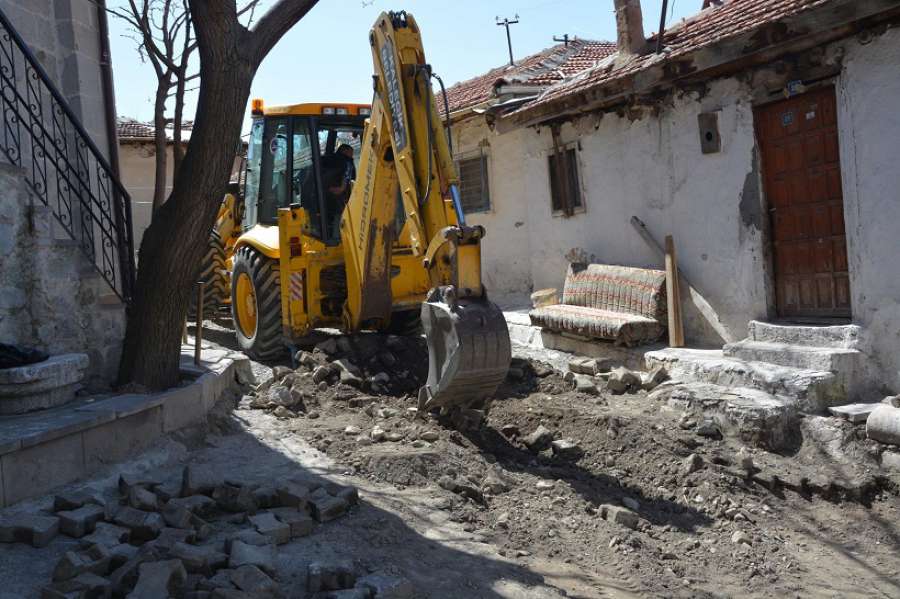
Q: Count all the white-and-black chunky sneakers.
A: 0